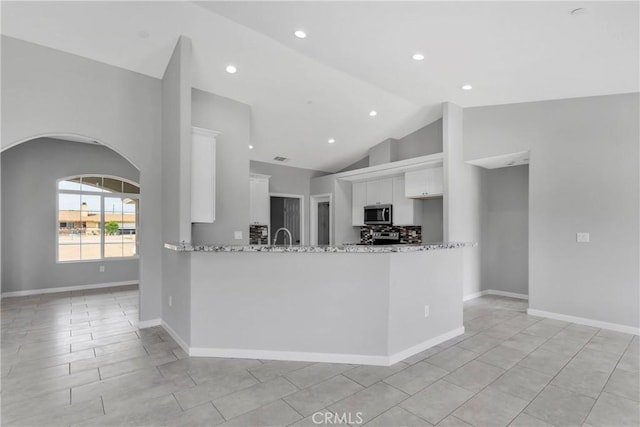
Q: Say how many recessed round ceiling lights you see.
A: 7